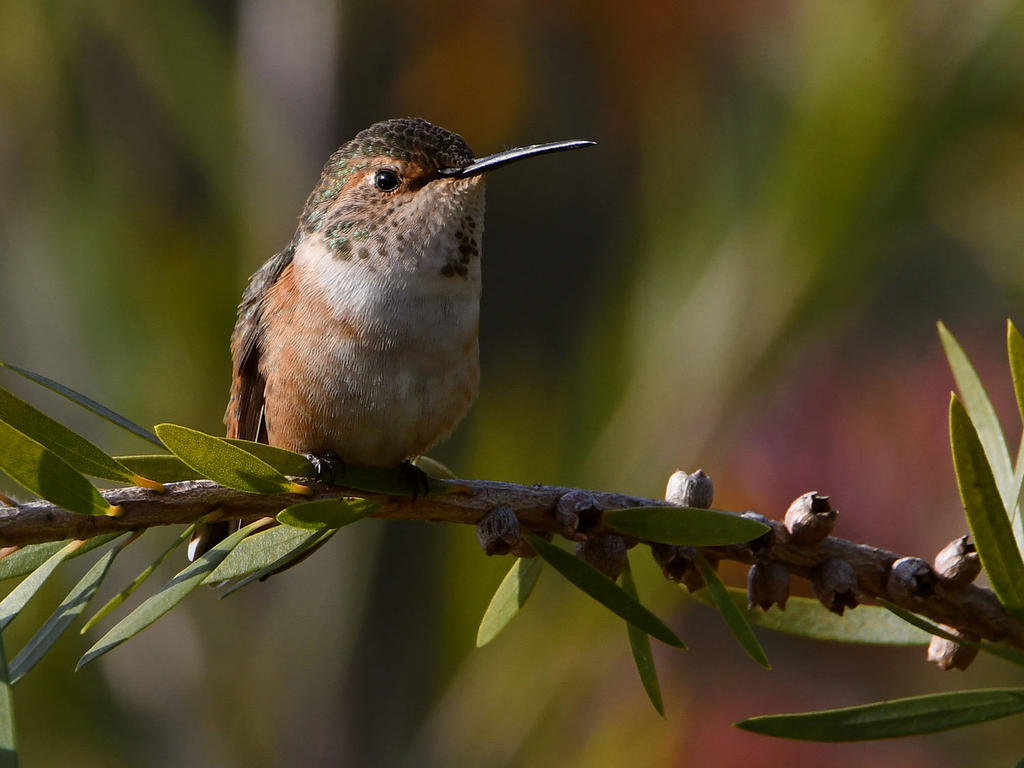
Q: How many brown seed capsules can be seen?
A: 12